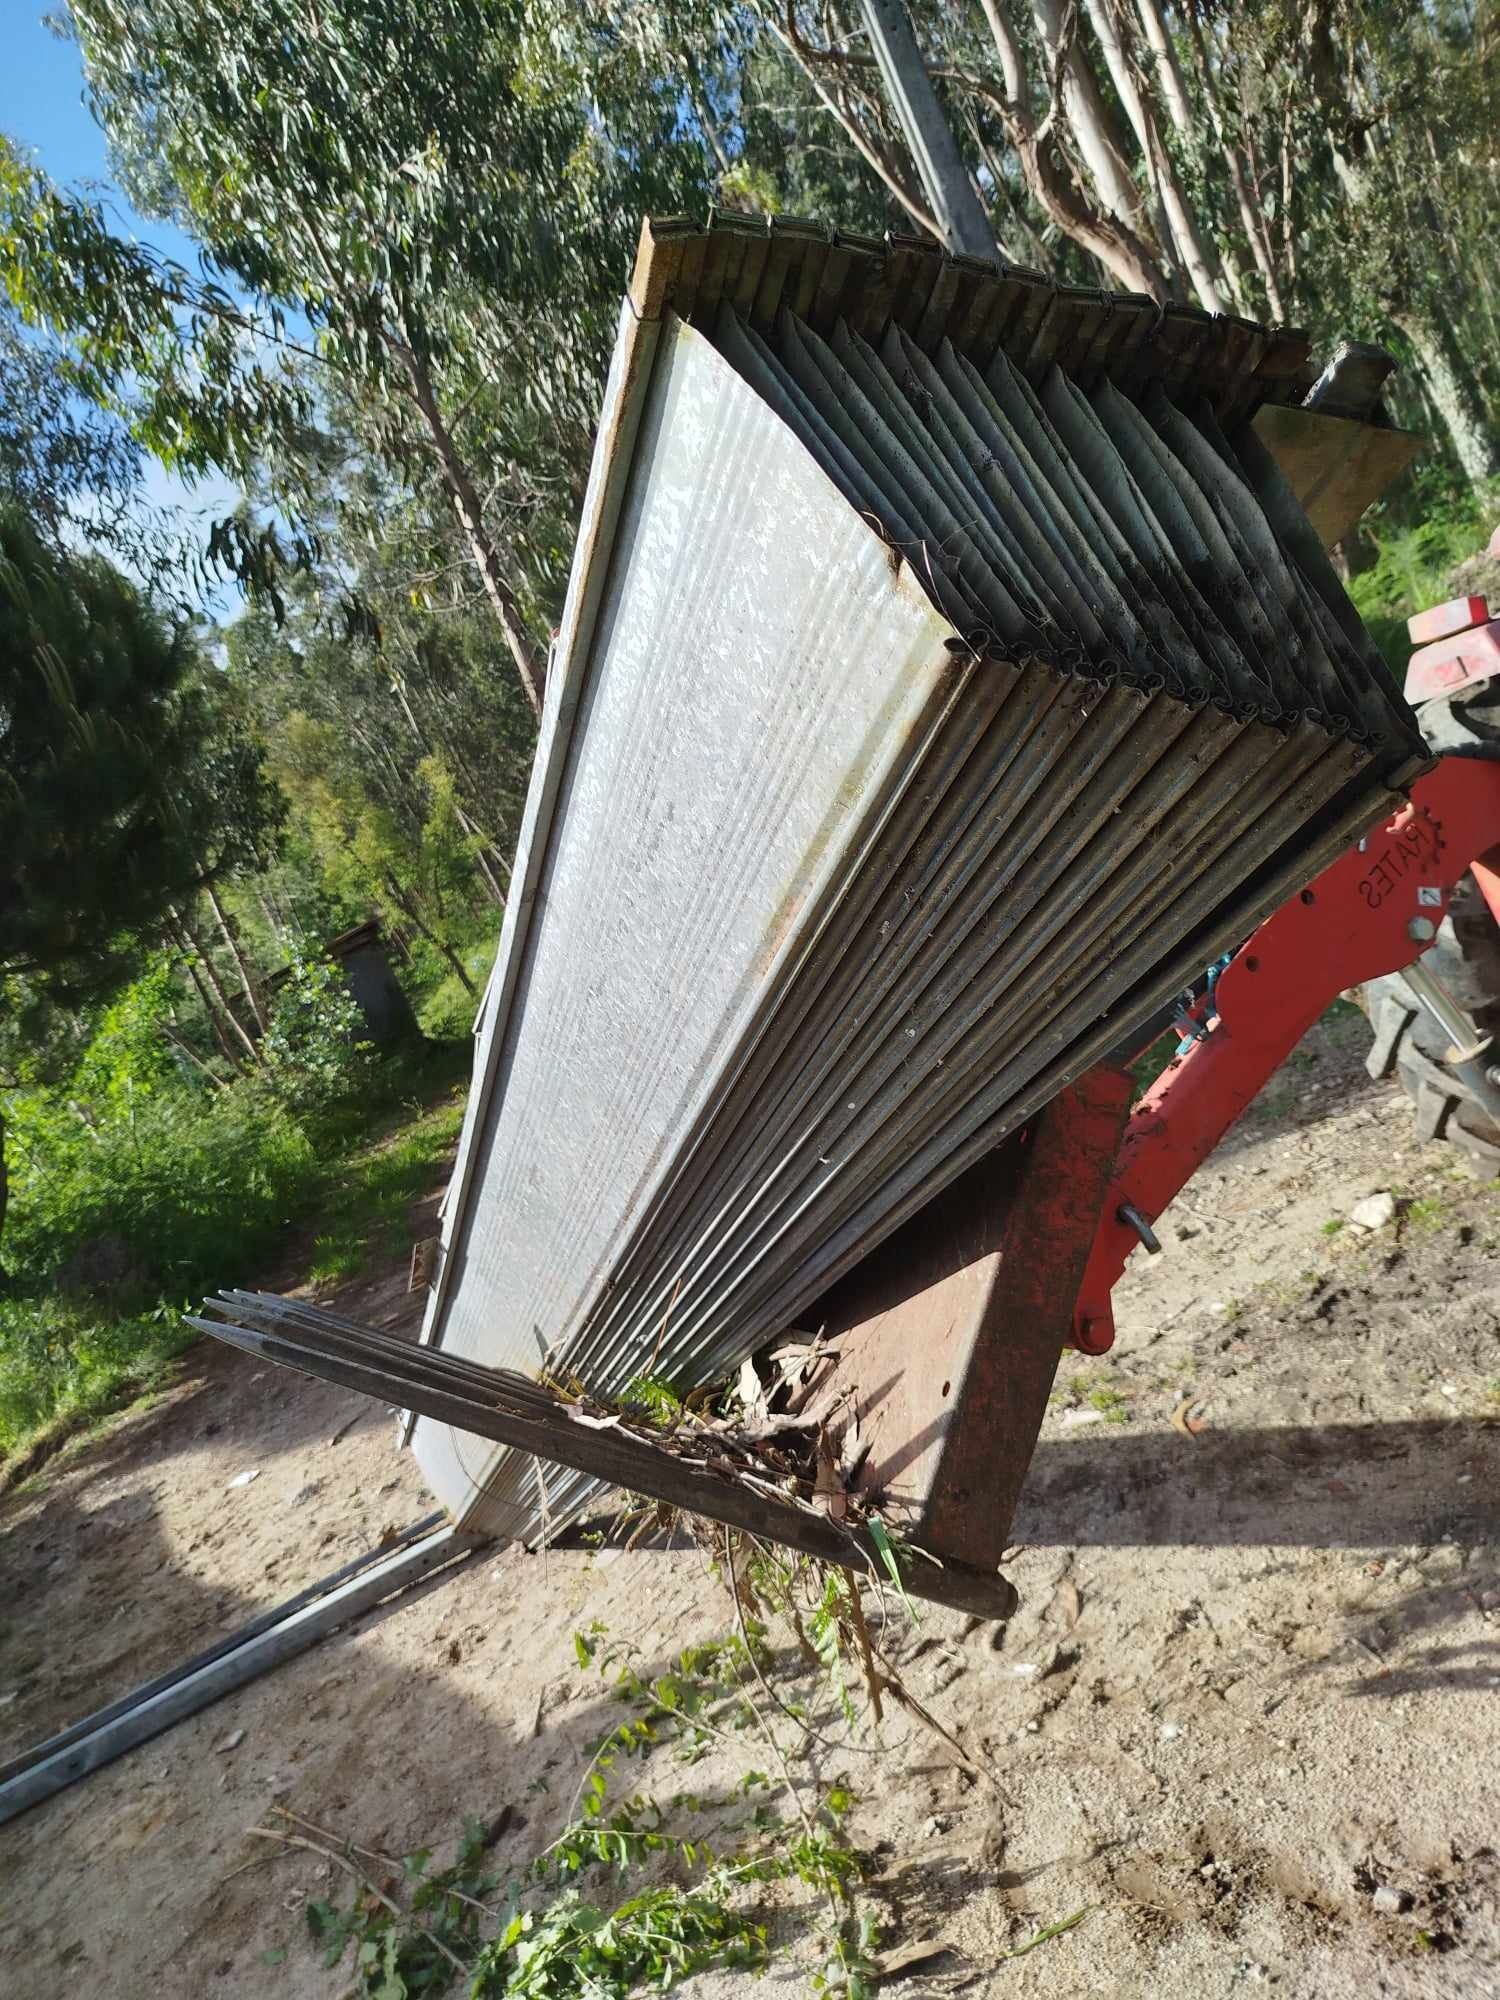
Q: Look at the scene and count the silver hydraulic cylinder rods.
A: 1